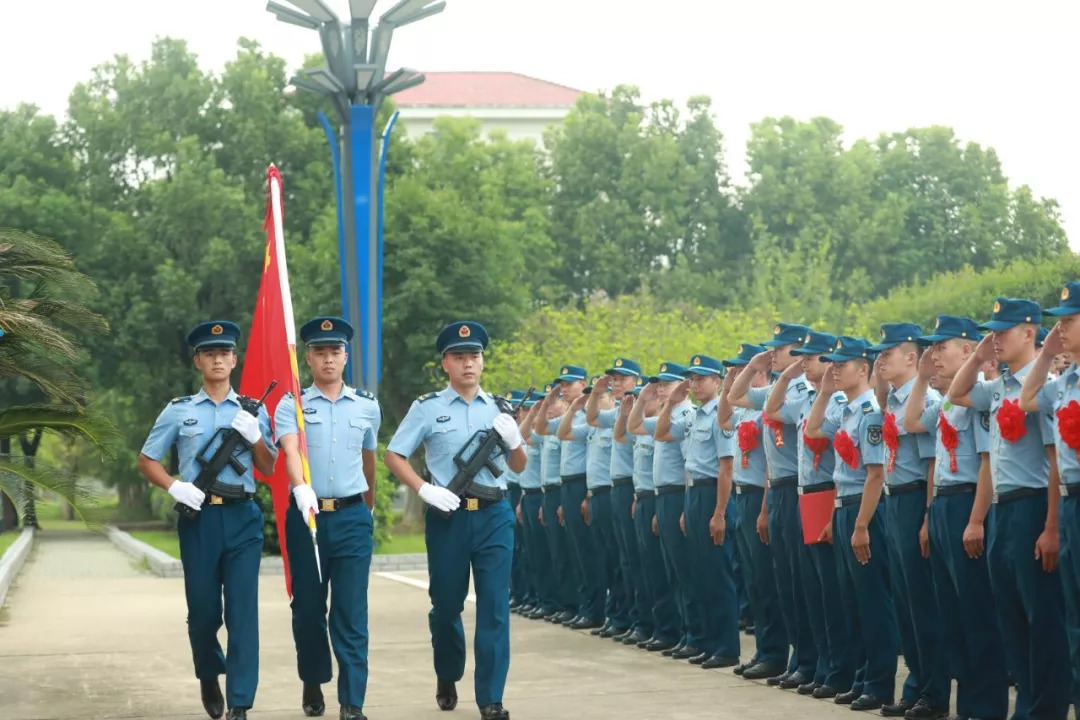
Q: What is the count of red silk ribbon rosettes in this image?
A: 8